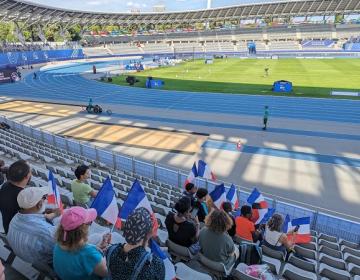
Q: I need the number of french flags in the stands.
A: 12